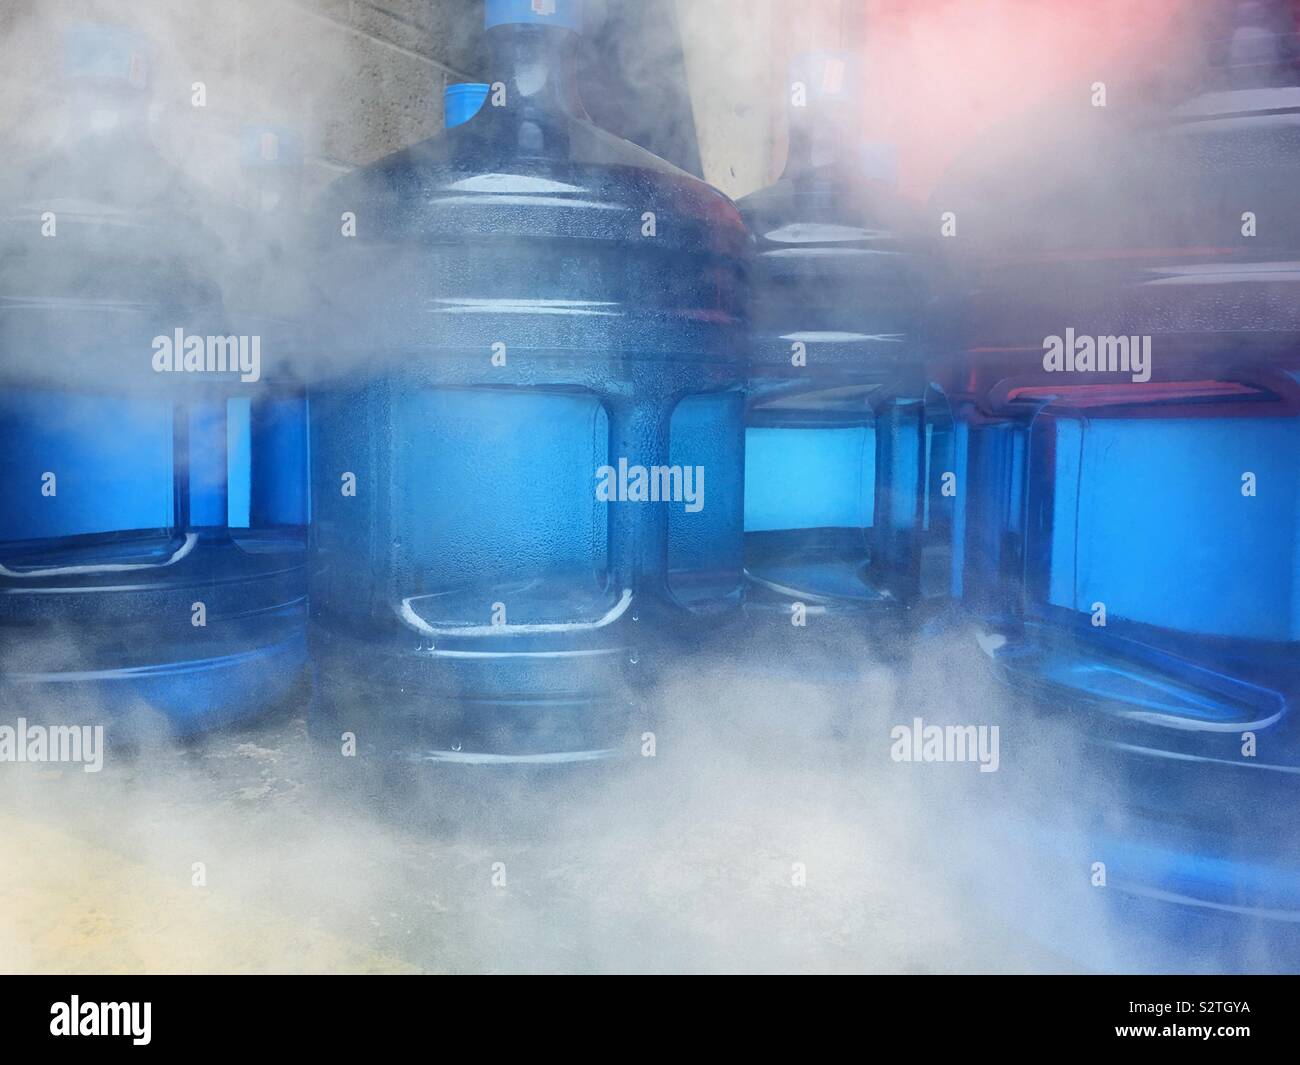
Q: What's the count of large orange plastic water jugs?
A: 0